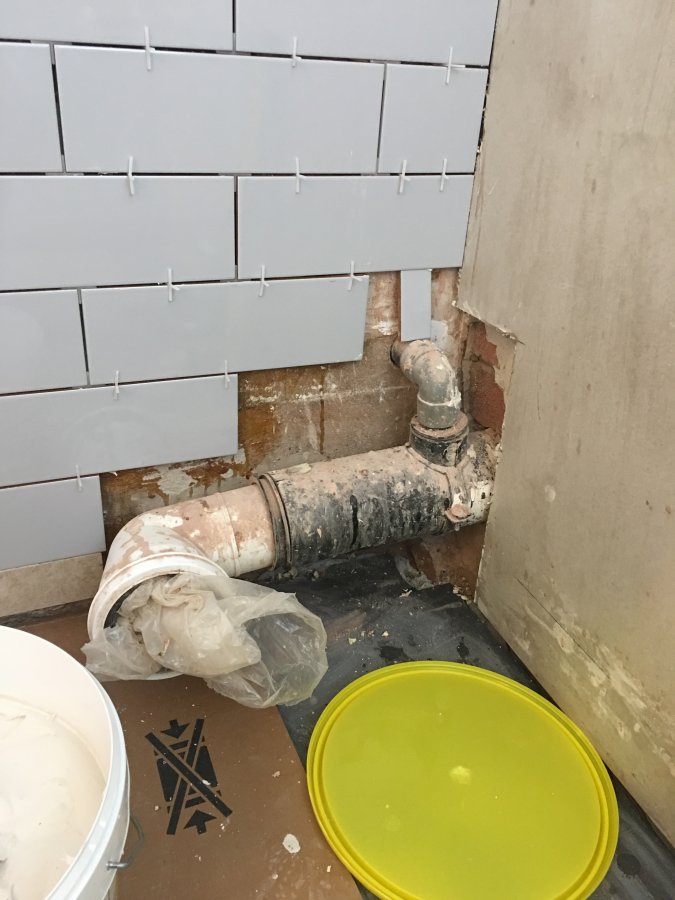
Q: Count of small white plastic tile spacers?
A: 13